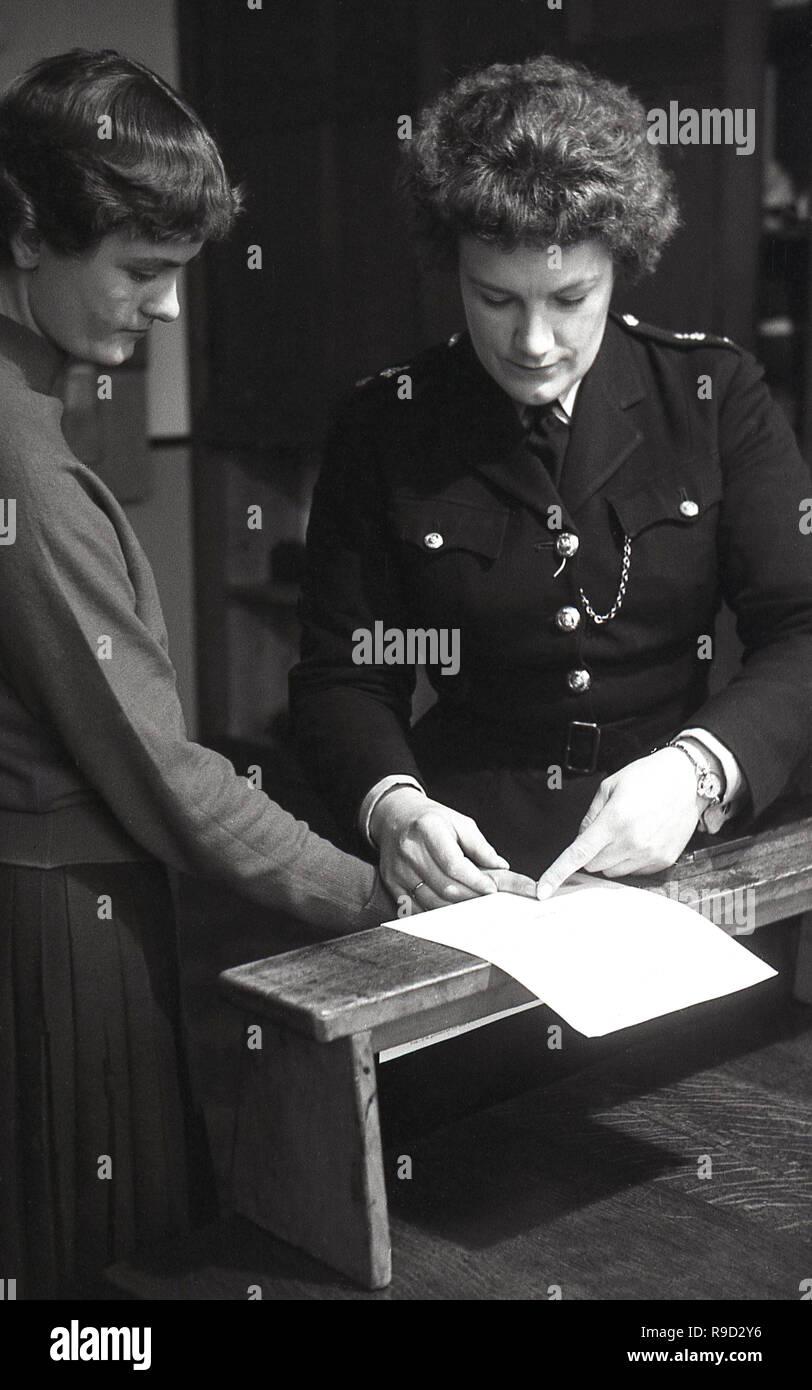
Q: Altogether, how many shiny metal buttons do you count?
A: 5